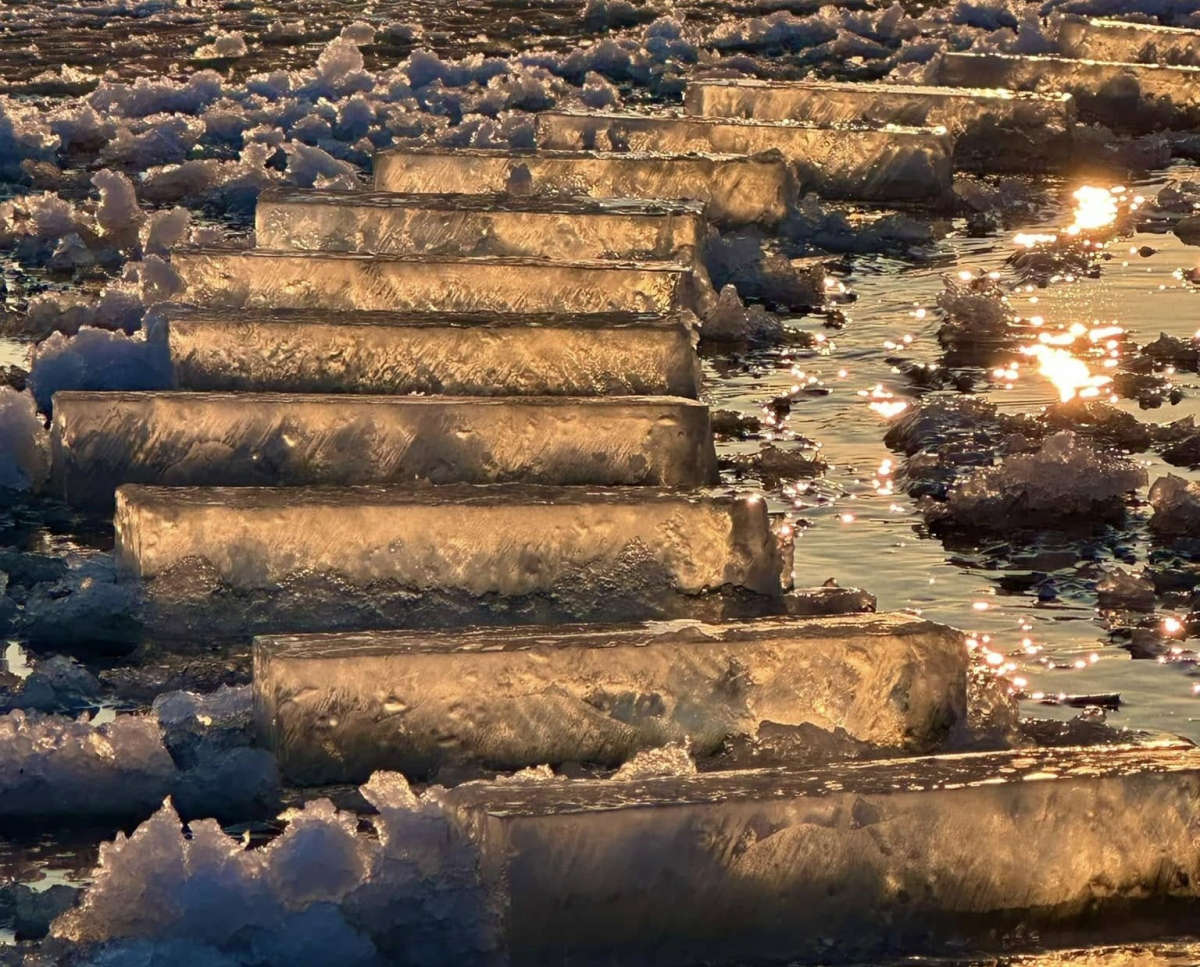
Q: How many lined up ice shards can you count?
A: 12